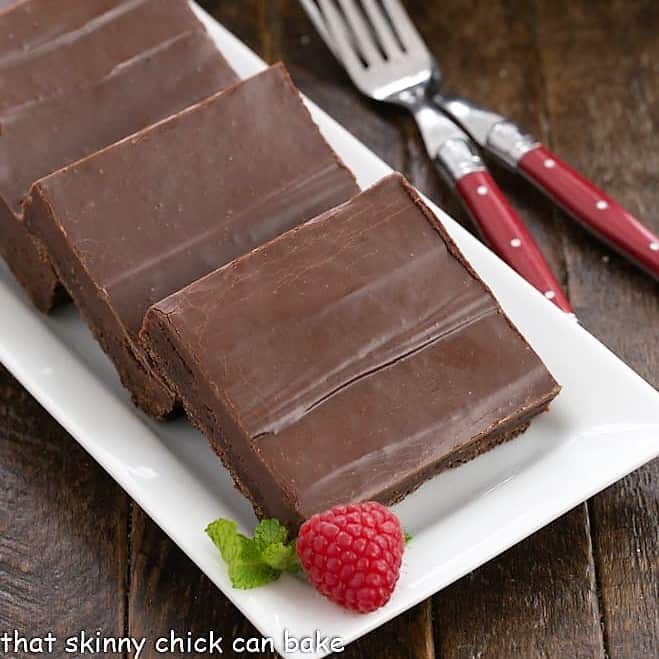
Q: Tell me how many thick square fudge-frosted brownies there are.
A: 3